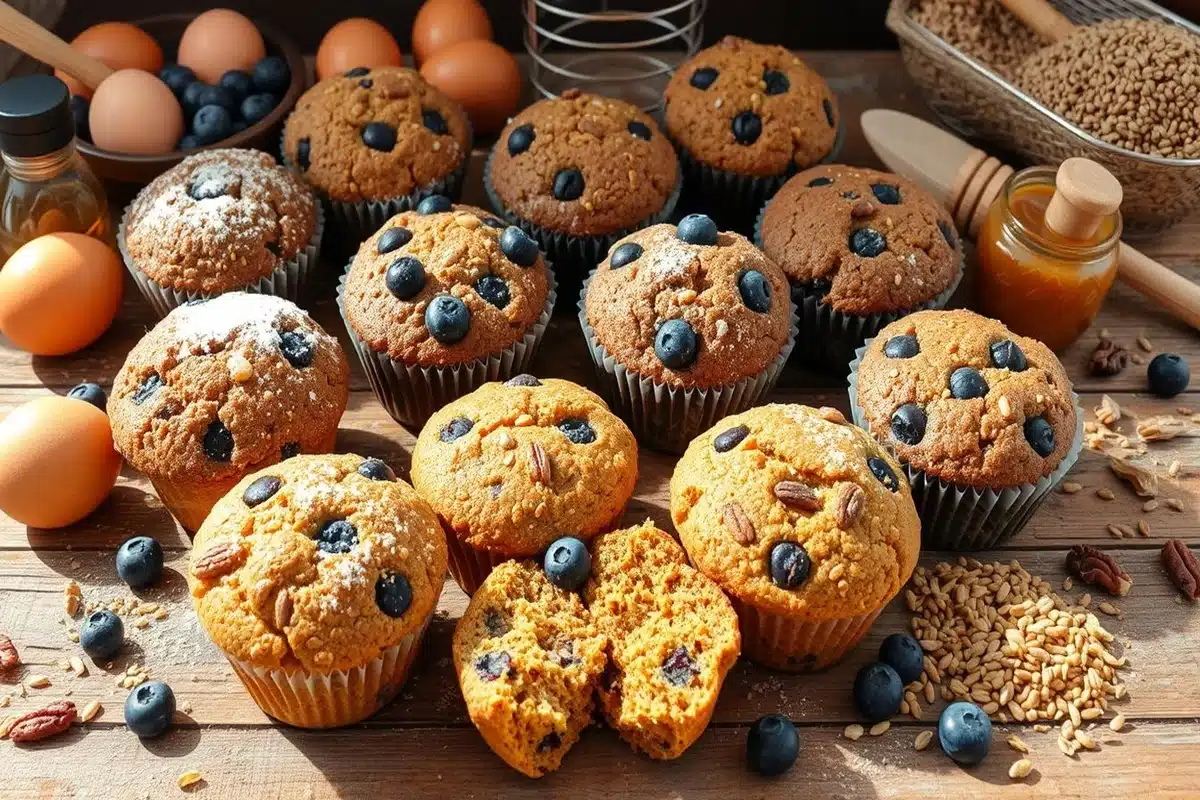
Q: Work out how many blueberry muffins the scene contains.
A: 13